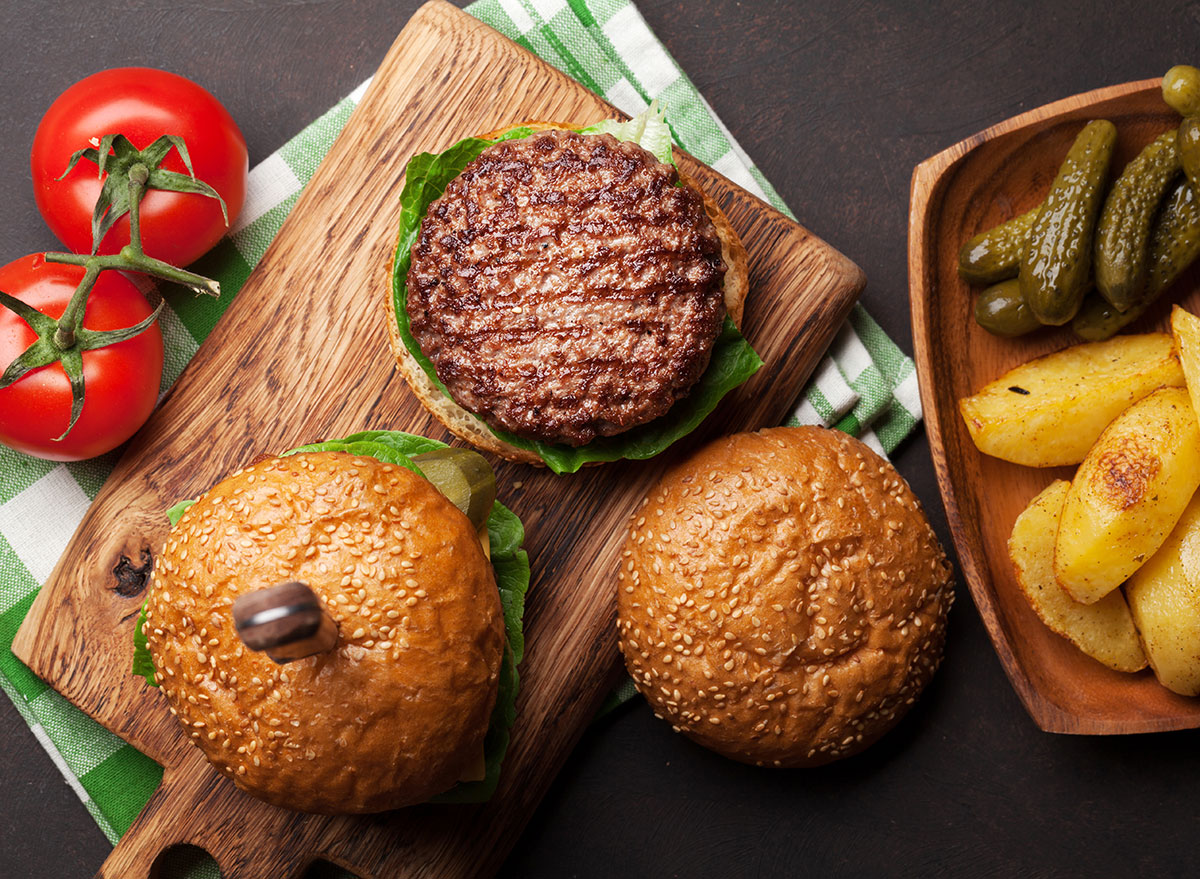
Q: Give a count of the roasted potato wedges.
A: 5